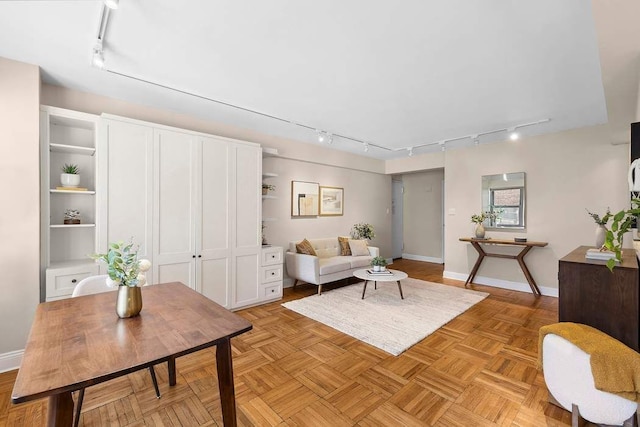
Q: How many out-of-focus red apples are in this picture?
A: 0